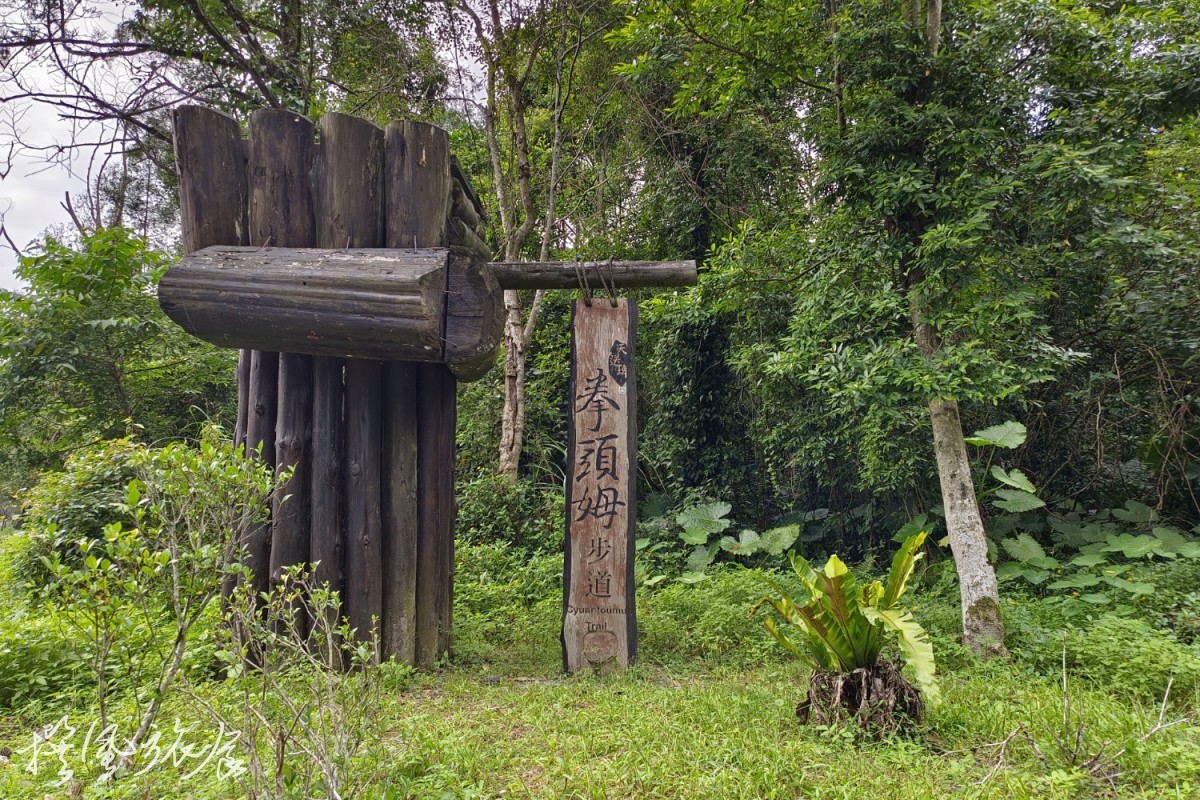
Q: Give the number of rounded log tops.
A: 4